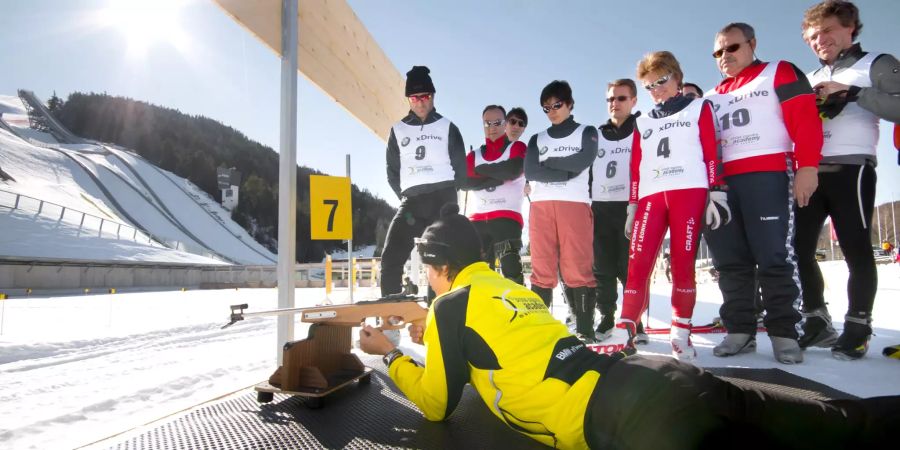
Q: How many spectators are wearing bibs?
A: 7